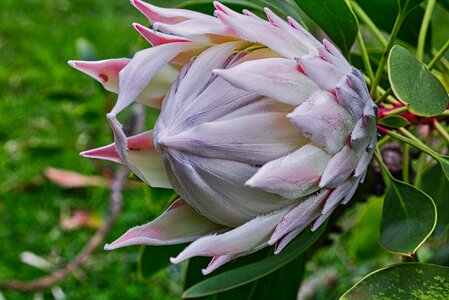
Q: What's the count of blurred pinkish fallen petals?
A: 2